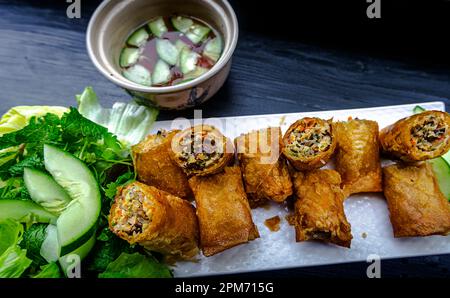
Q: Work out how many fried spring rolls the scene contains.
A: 10